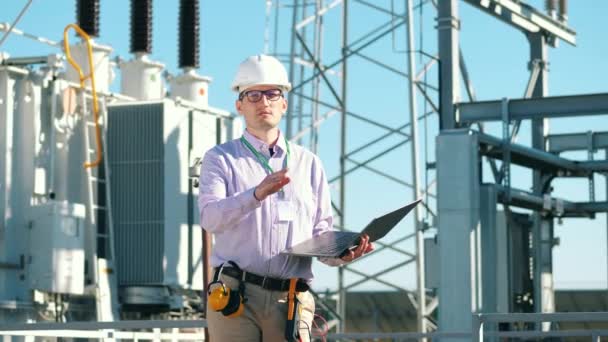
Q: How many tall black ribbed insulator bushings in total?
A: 3